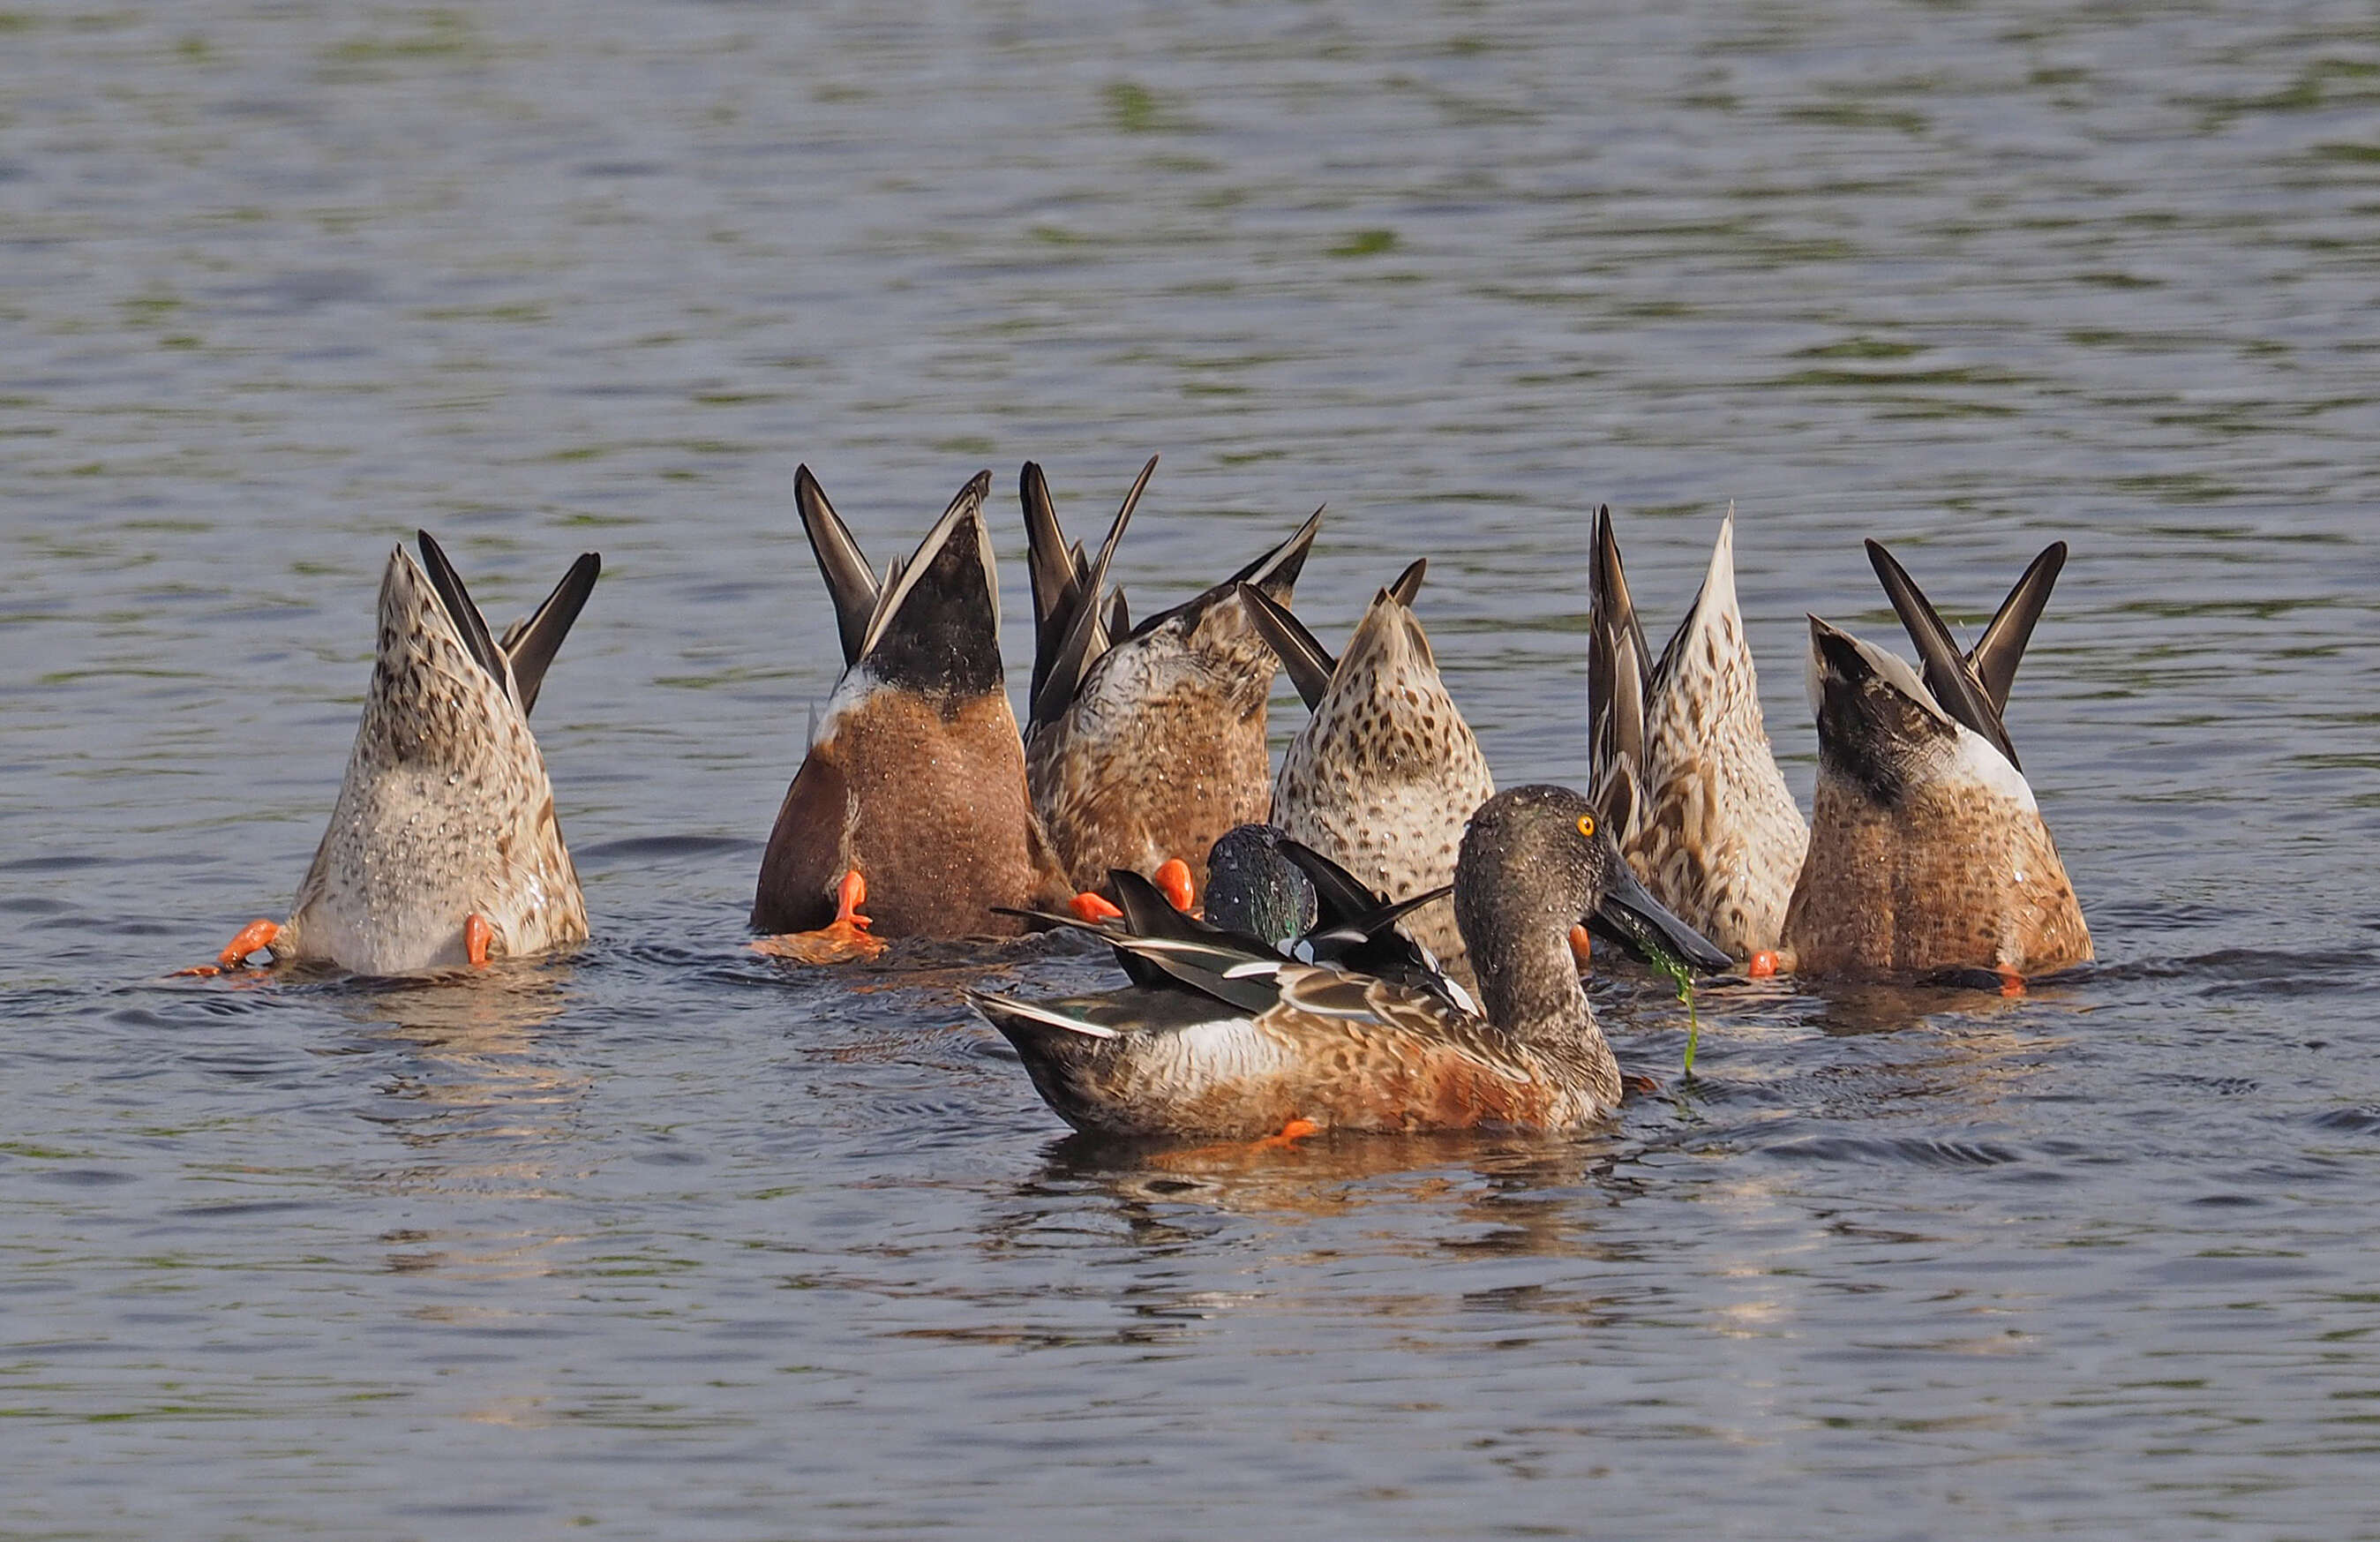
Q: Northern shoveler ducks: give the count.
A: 8